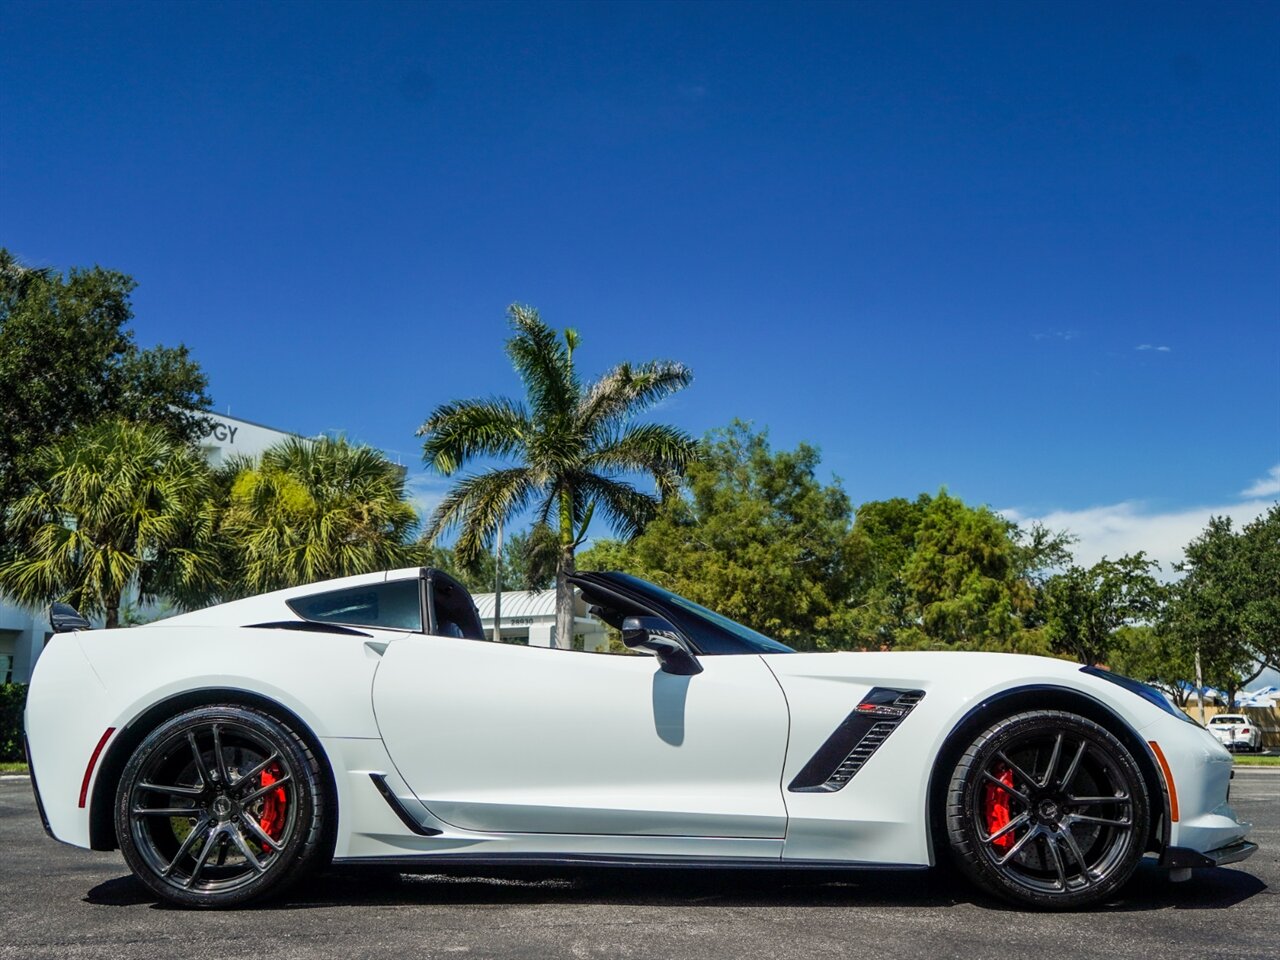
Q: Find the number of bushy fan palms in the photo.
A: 2